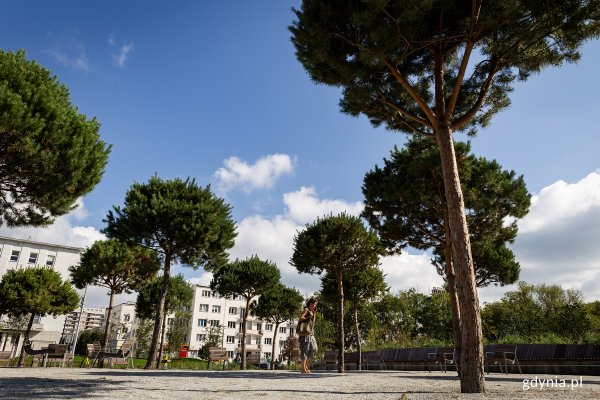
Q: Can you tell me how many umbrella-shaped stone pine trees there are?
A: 11